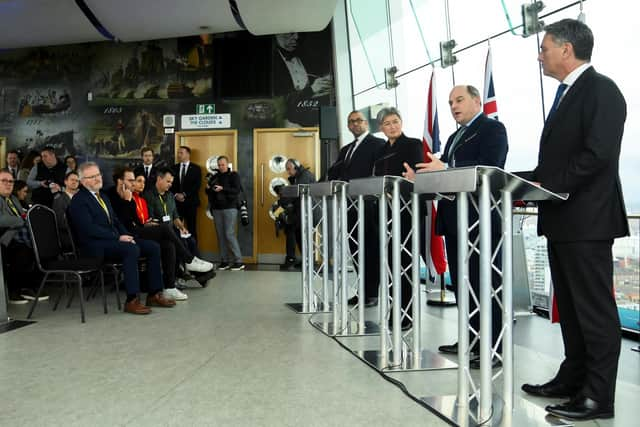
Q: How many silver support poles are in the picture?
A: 12